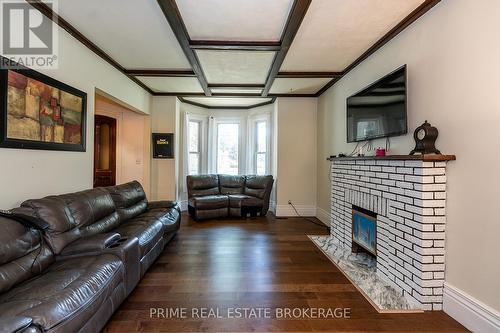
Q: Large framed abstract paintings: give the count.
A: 1